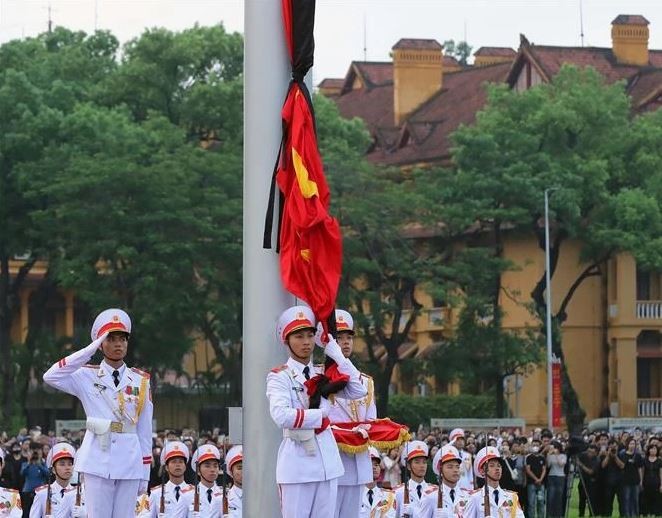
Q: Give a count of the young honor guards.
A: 13